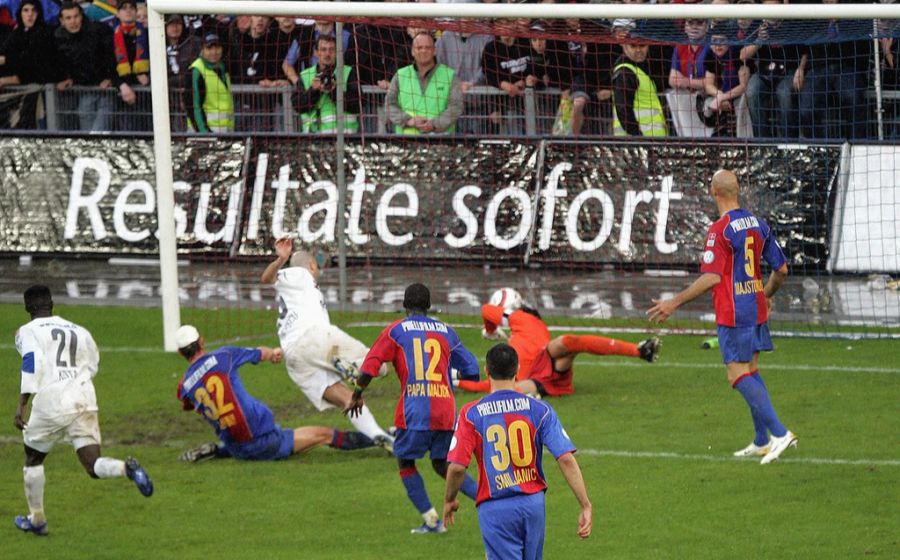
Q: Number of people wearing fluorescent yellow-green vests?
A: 4